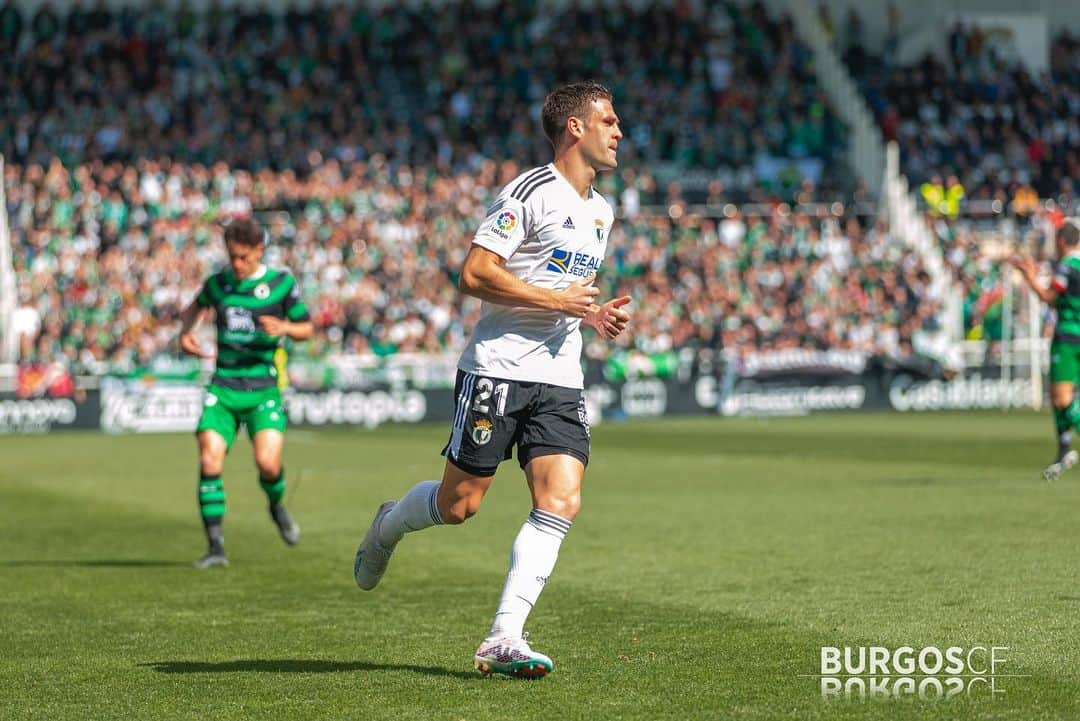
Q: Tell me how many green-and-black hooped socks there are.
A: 4